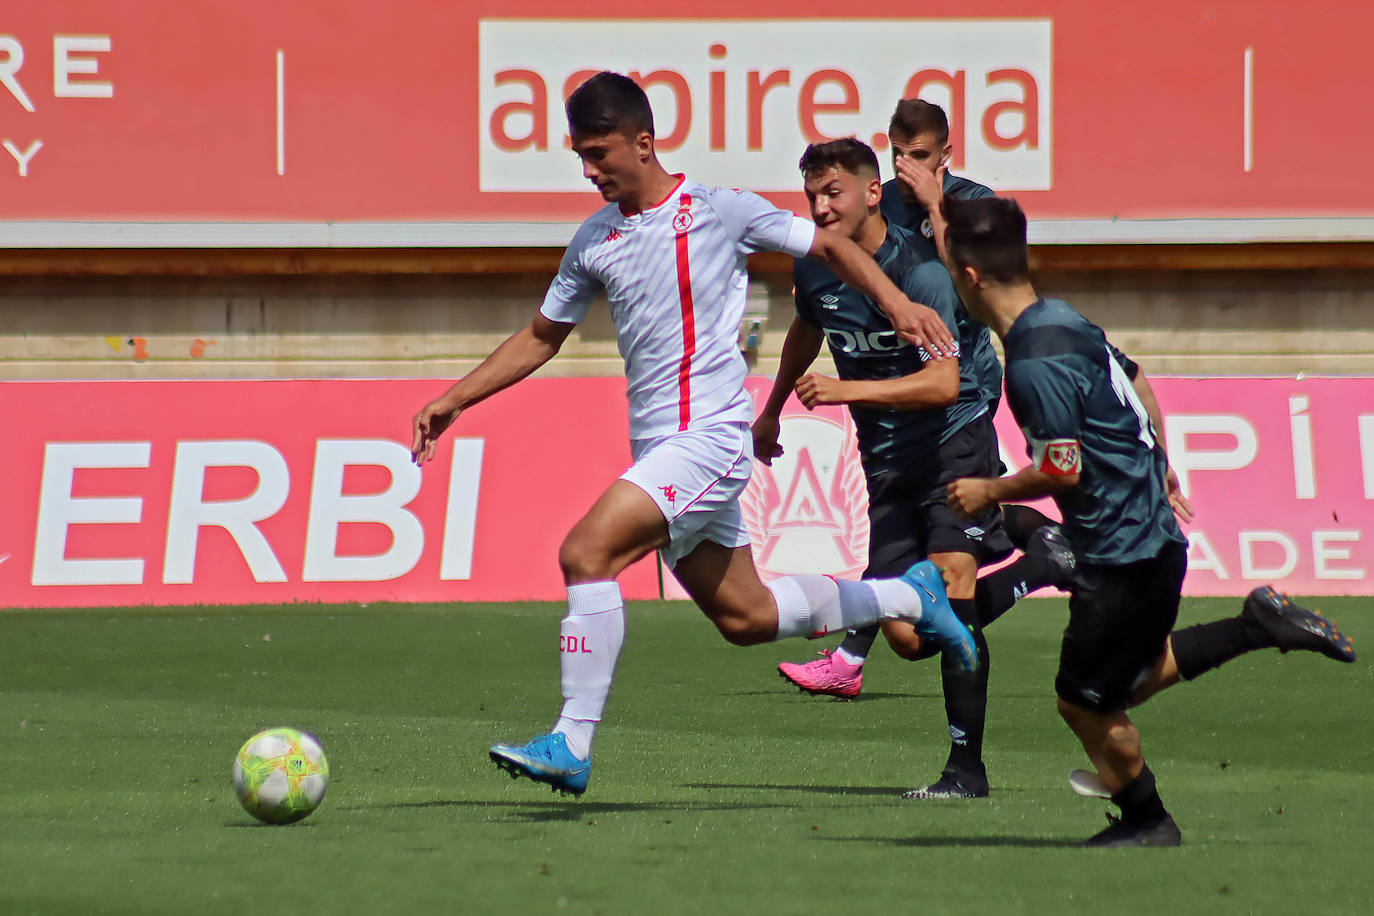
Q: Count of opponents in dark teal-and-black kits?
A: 3